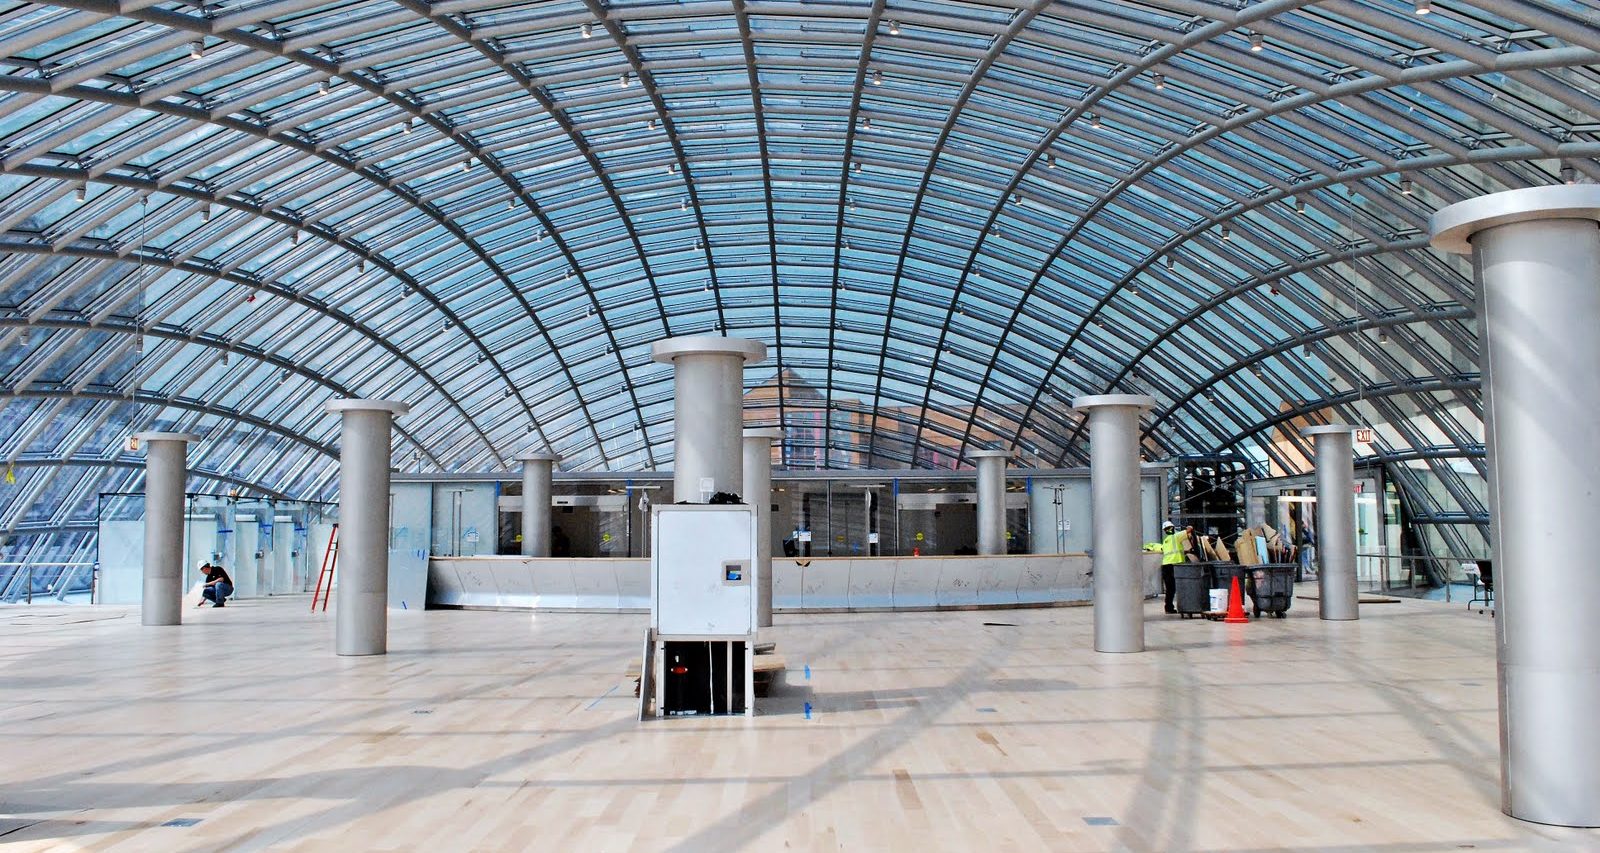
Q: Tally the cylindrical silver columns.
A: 9